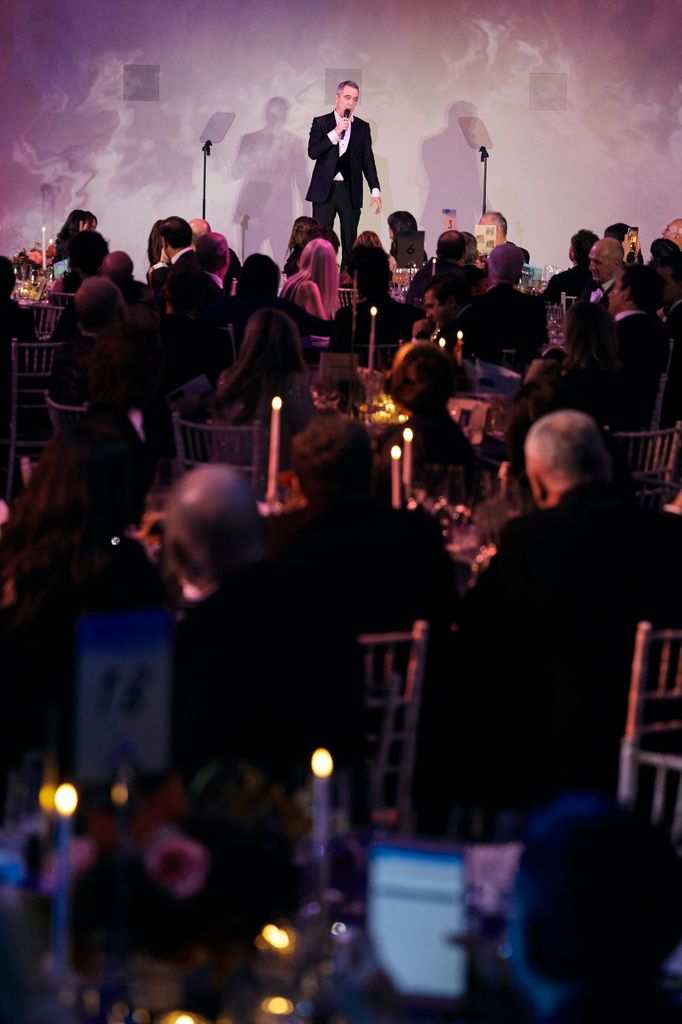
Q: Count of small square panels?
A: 3